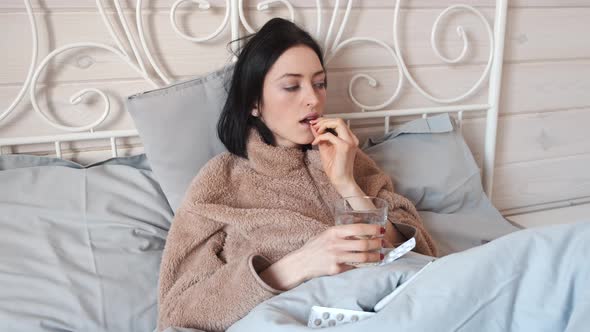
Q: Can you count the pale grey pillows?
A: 3